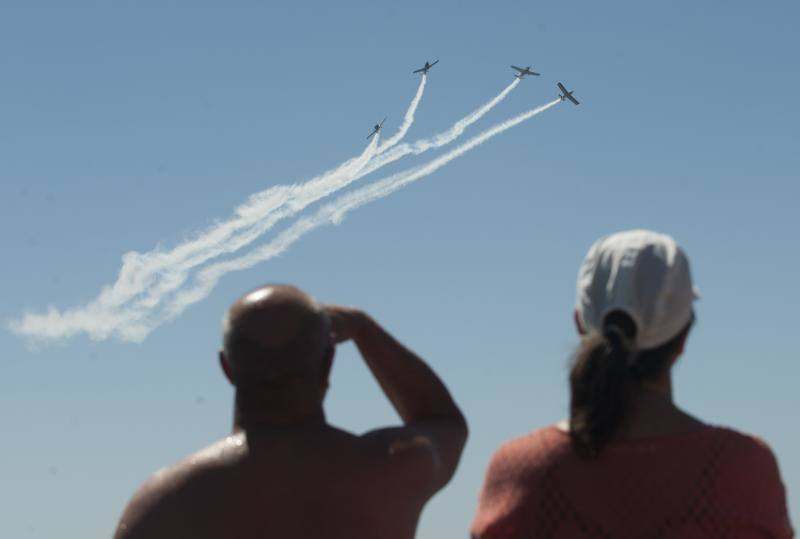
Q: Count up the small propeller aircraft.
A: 4